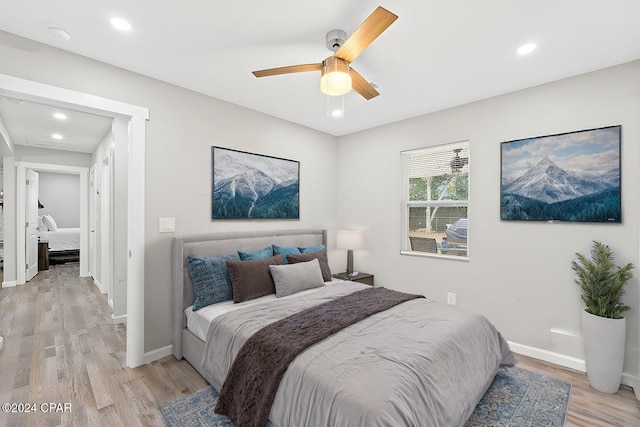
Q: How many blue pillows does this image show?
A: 4